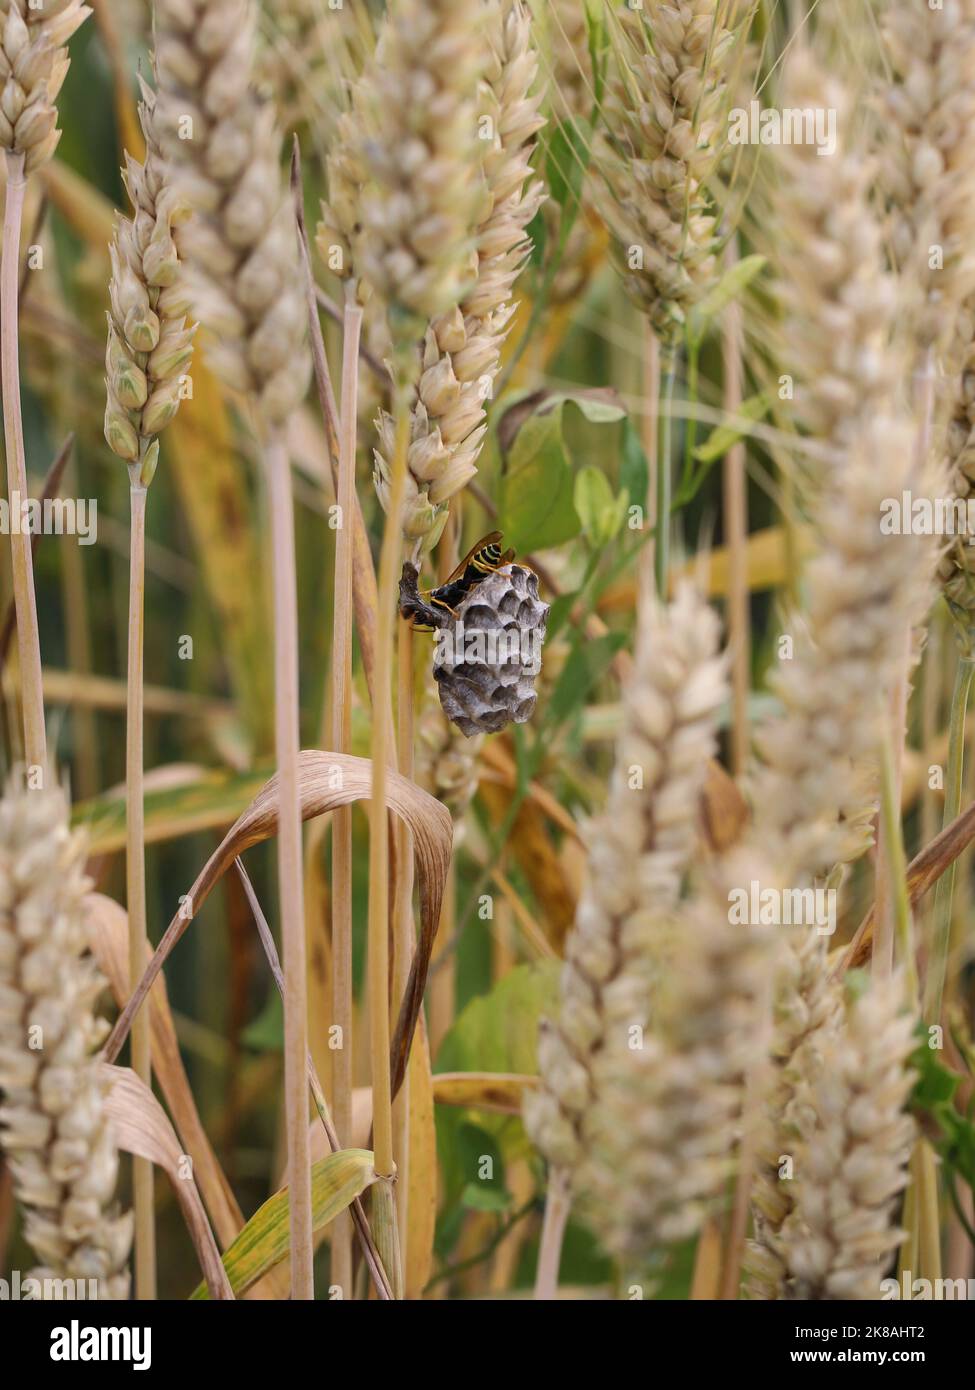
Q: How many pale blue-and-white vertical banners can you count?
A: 0